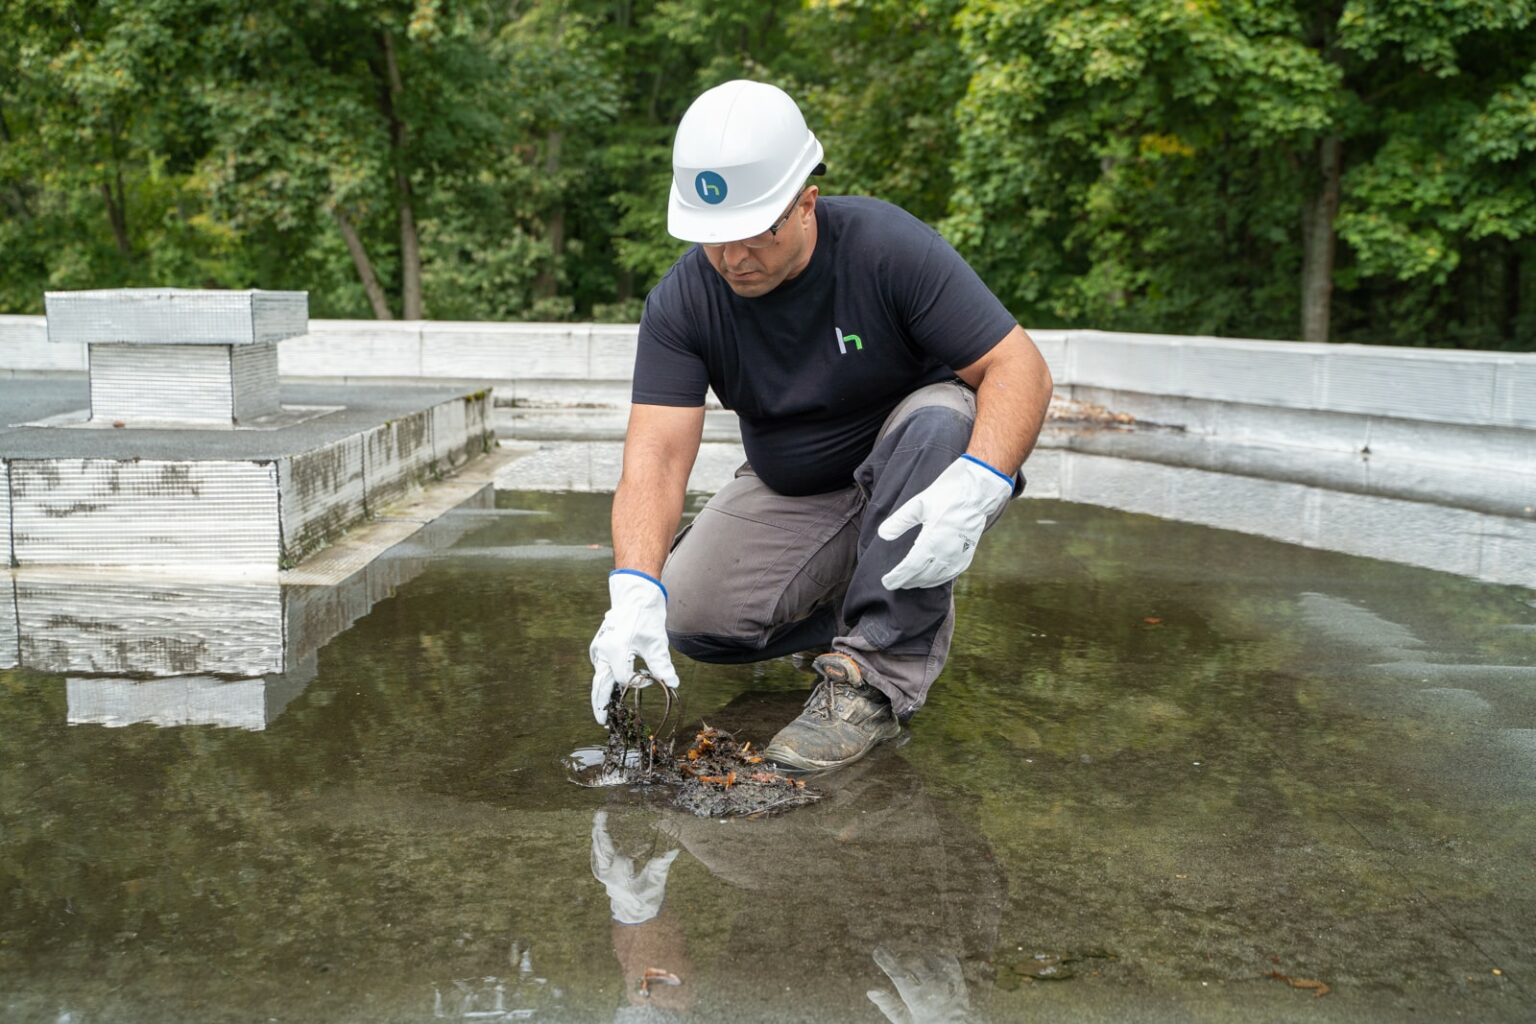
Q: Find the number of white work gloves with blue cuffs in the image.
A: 2